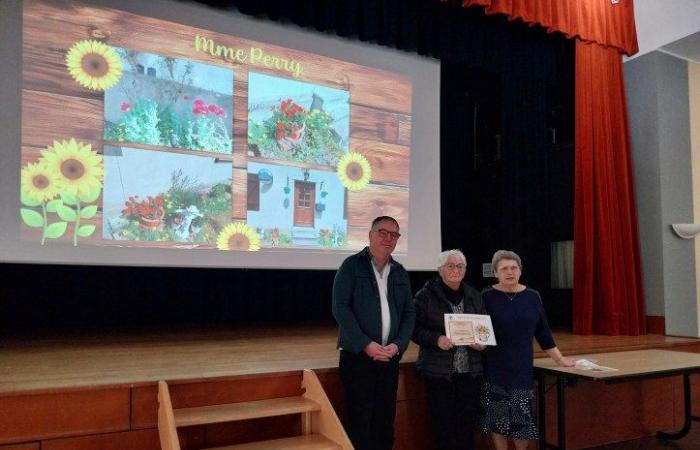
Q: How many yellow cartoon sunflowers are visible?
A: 5